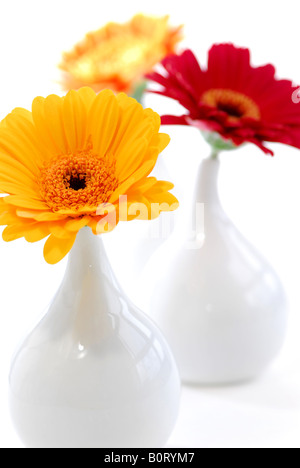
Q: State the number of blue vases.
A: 0